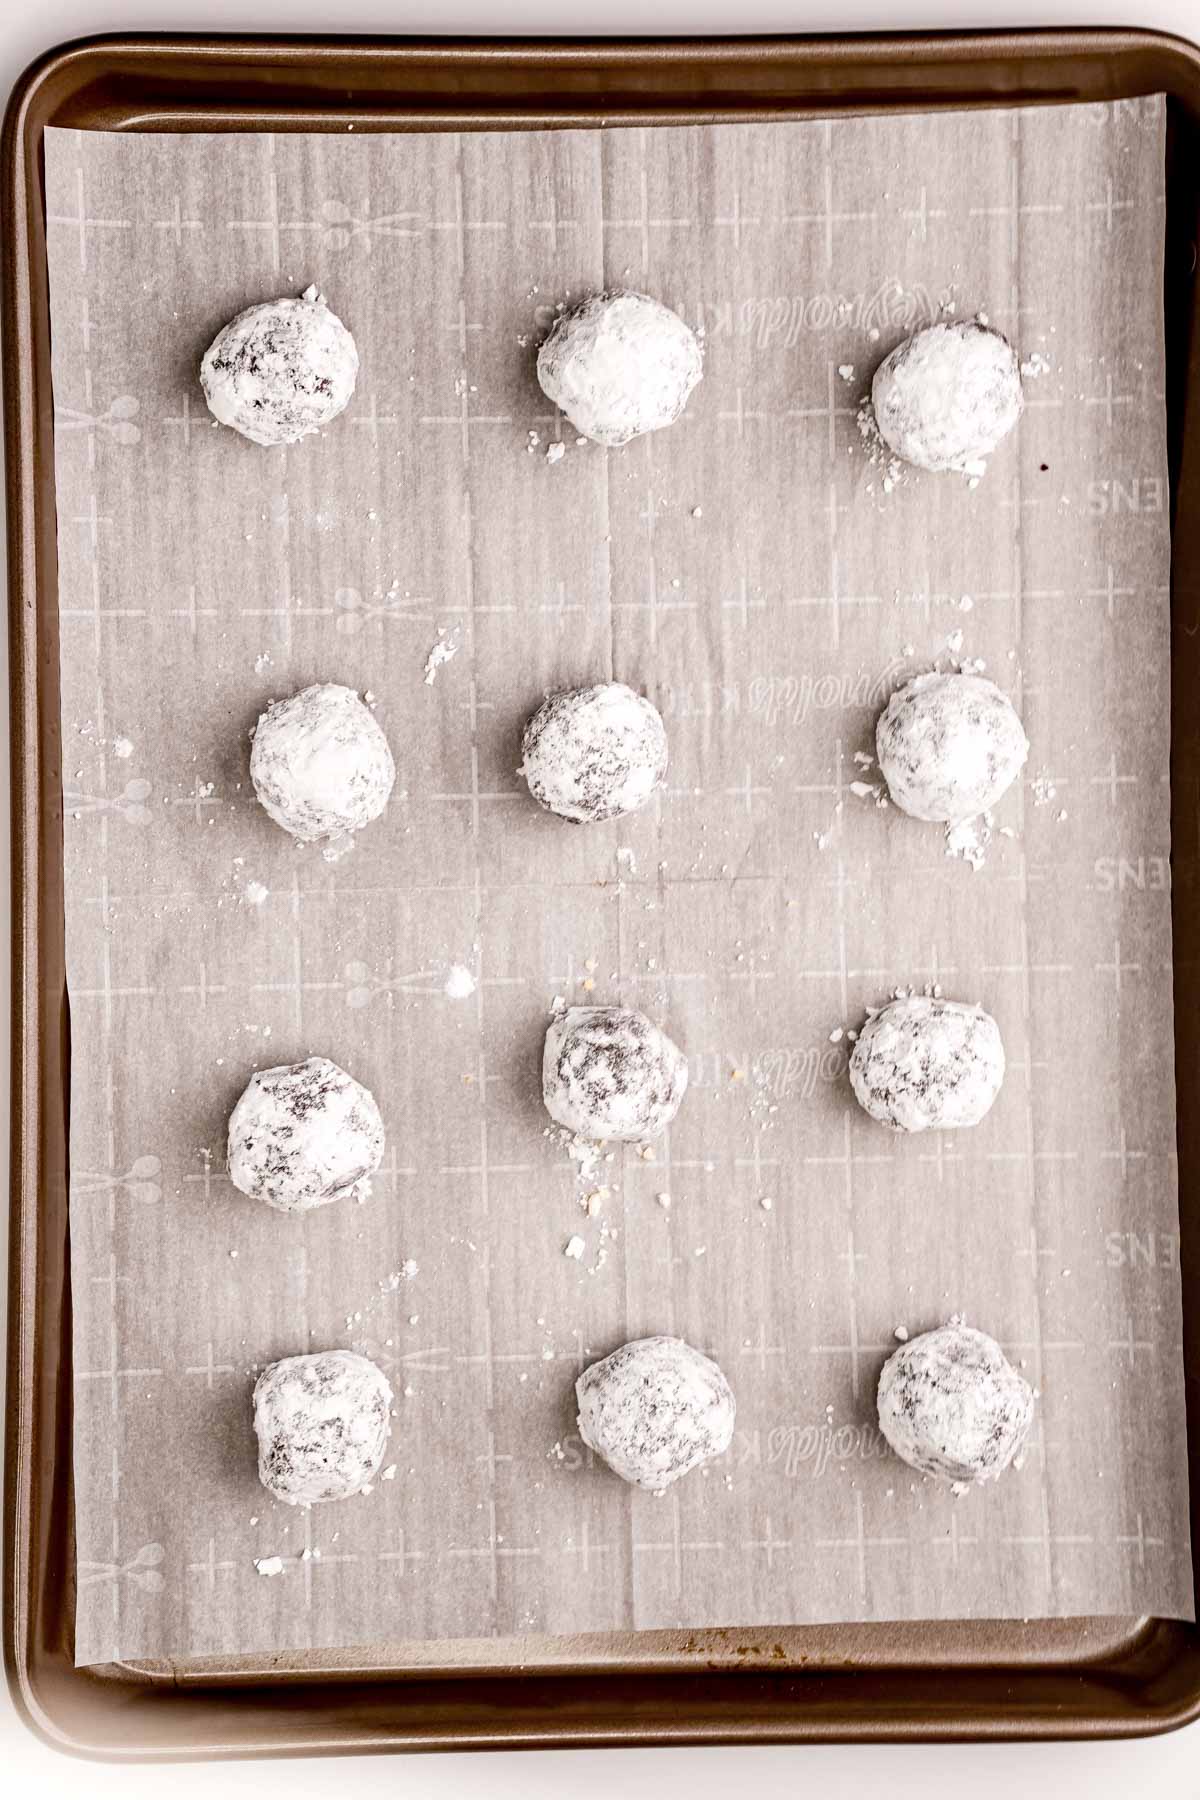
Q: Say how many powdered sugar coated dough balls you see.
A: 12